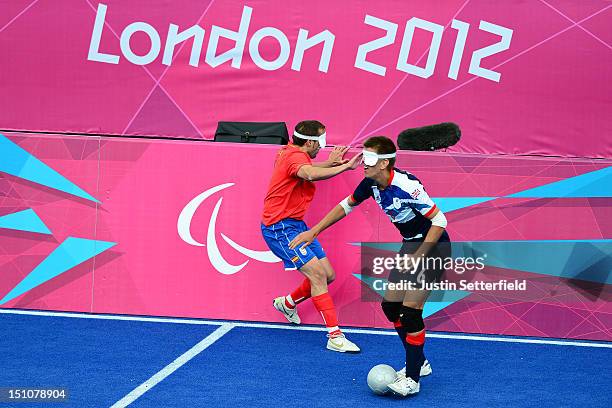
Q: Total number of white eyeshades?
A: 2